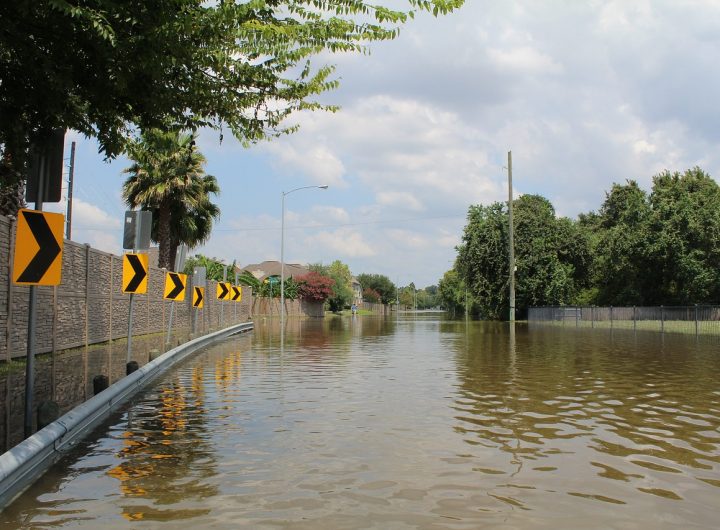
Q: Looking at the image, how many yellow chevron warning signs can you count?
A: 6